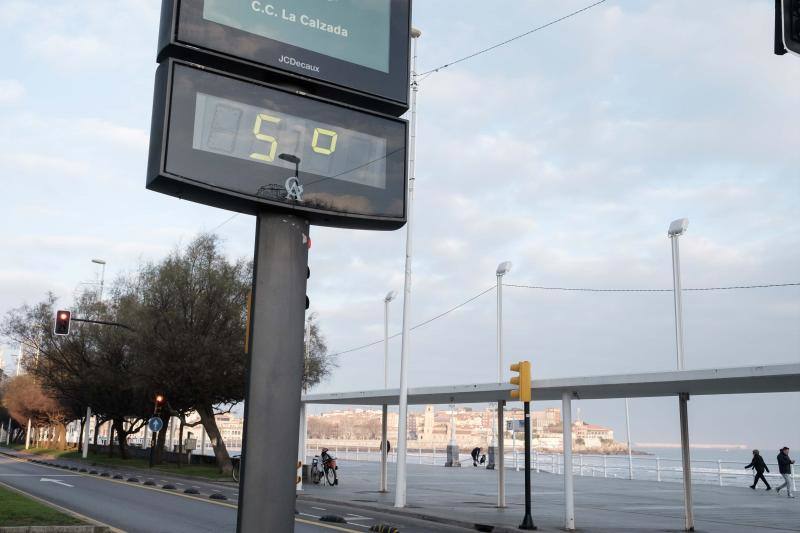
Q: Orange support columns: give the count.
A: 0